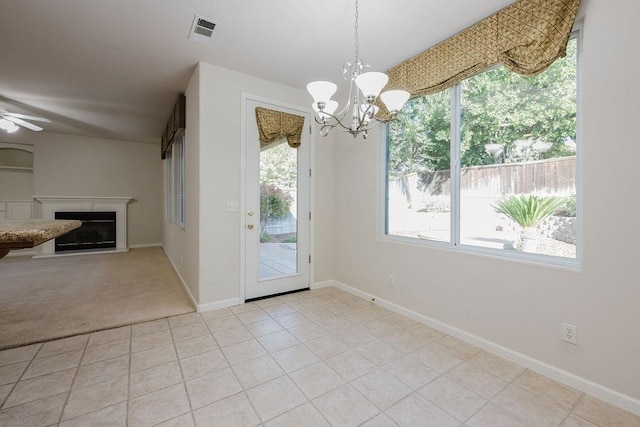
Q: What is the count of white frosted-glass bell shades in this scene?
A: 5